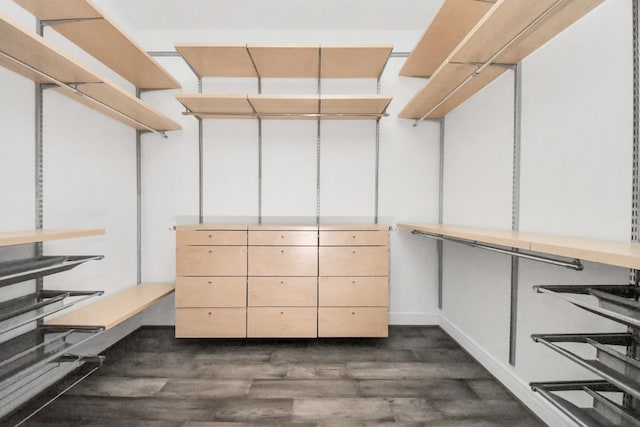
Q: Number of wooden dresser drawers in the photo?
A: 12